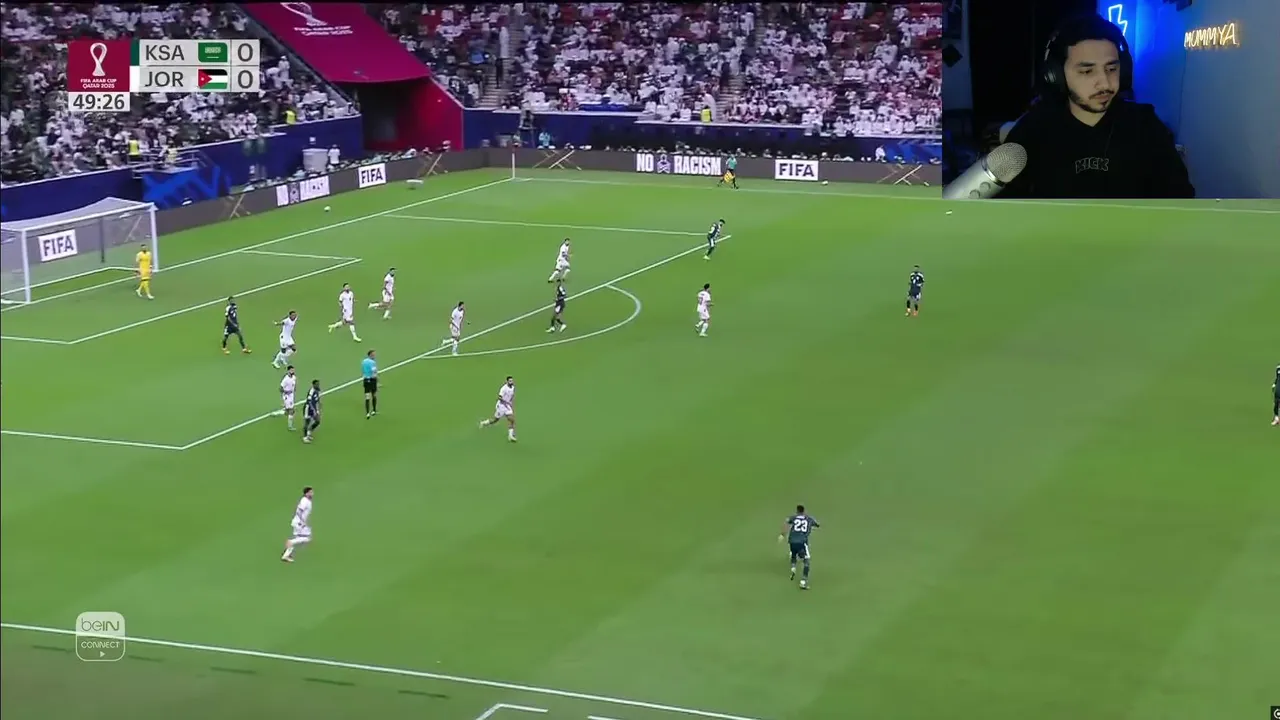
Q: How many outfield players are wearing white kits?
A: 9